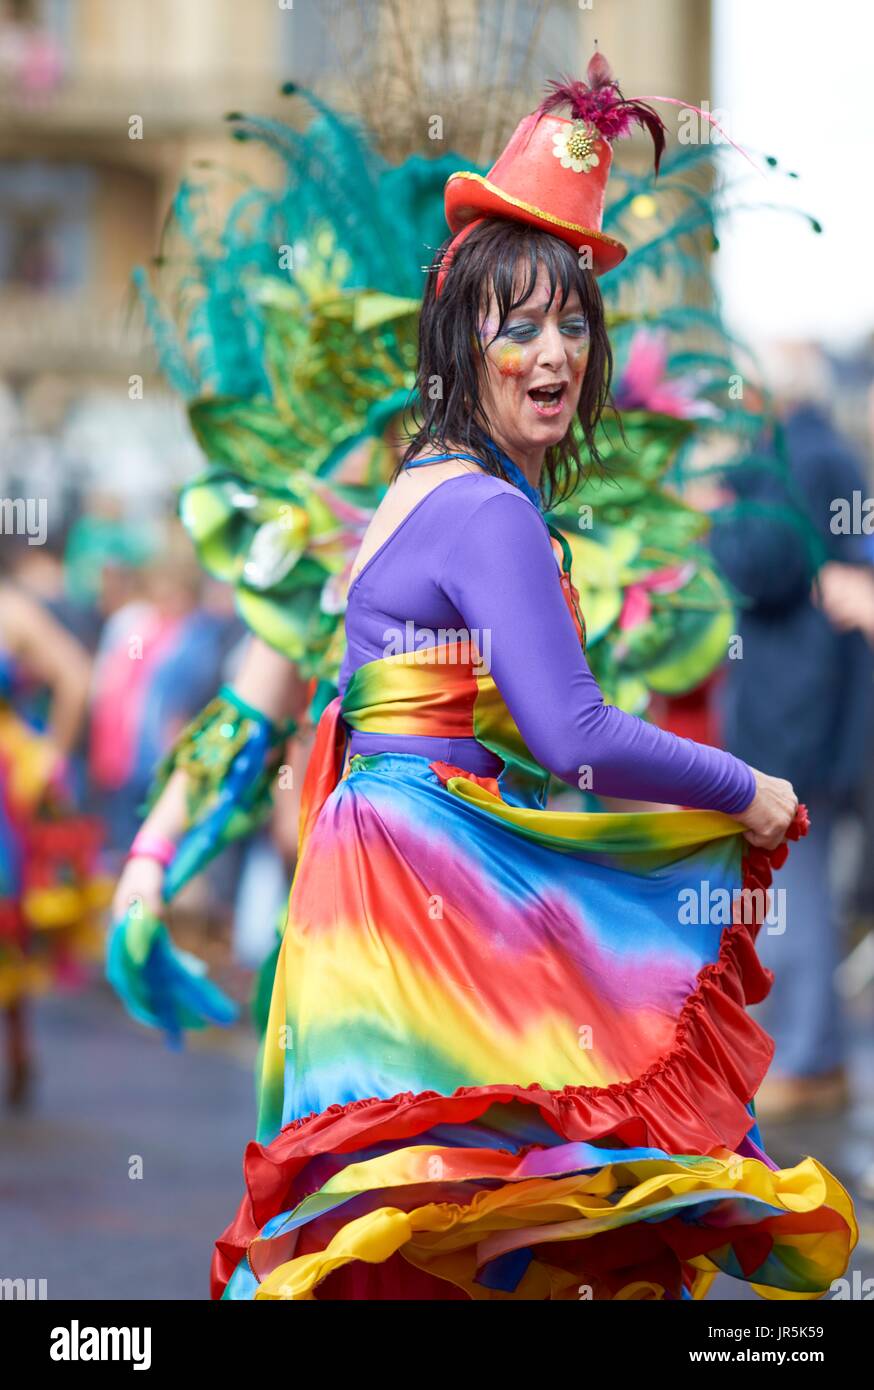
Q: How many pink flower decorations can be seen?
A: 3